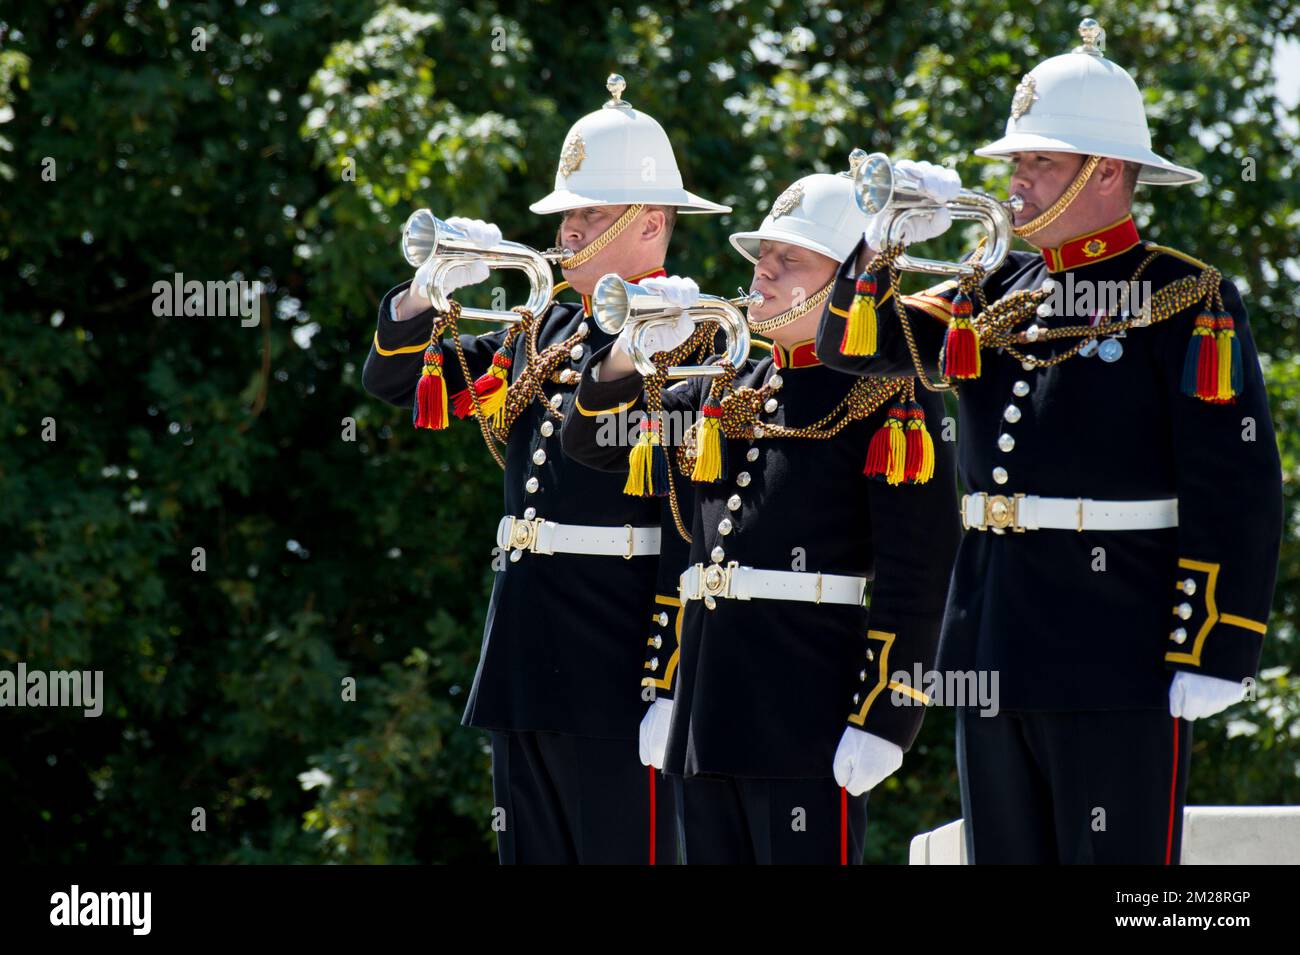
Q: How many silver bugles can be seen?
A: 3